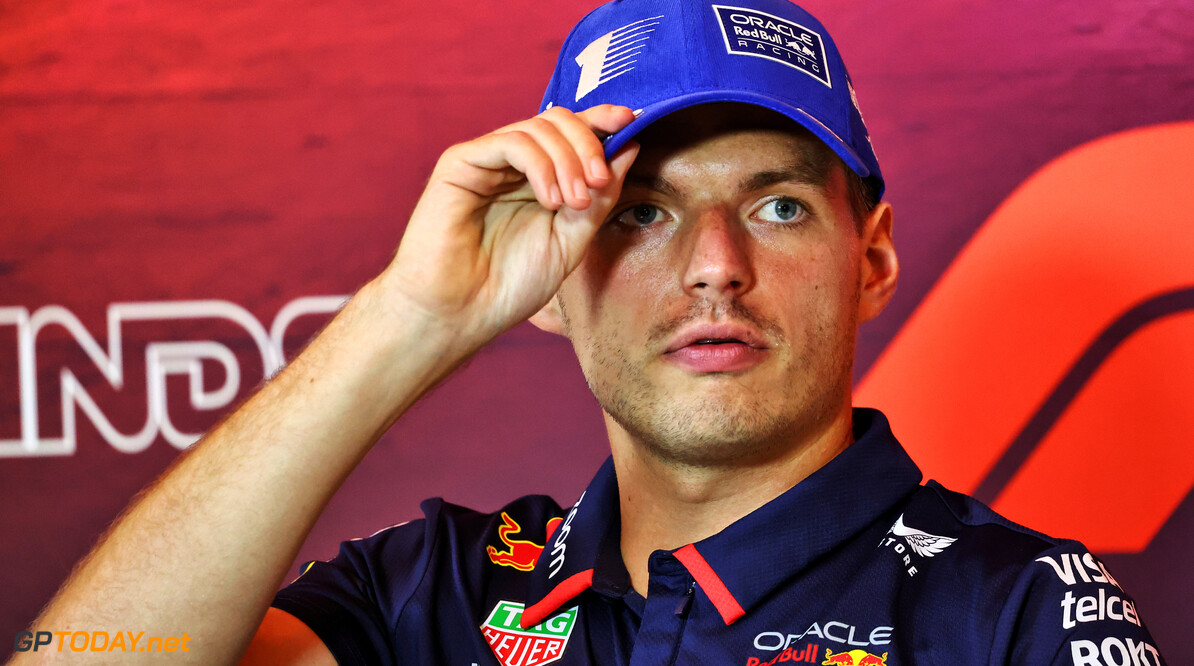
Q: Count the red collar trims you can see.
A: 2